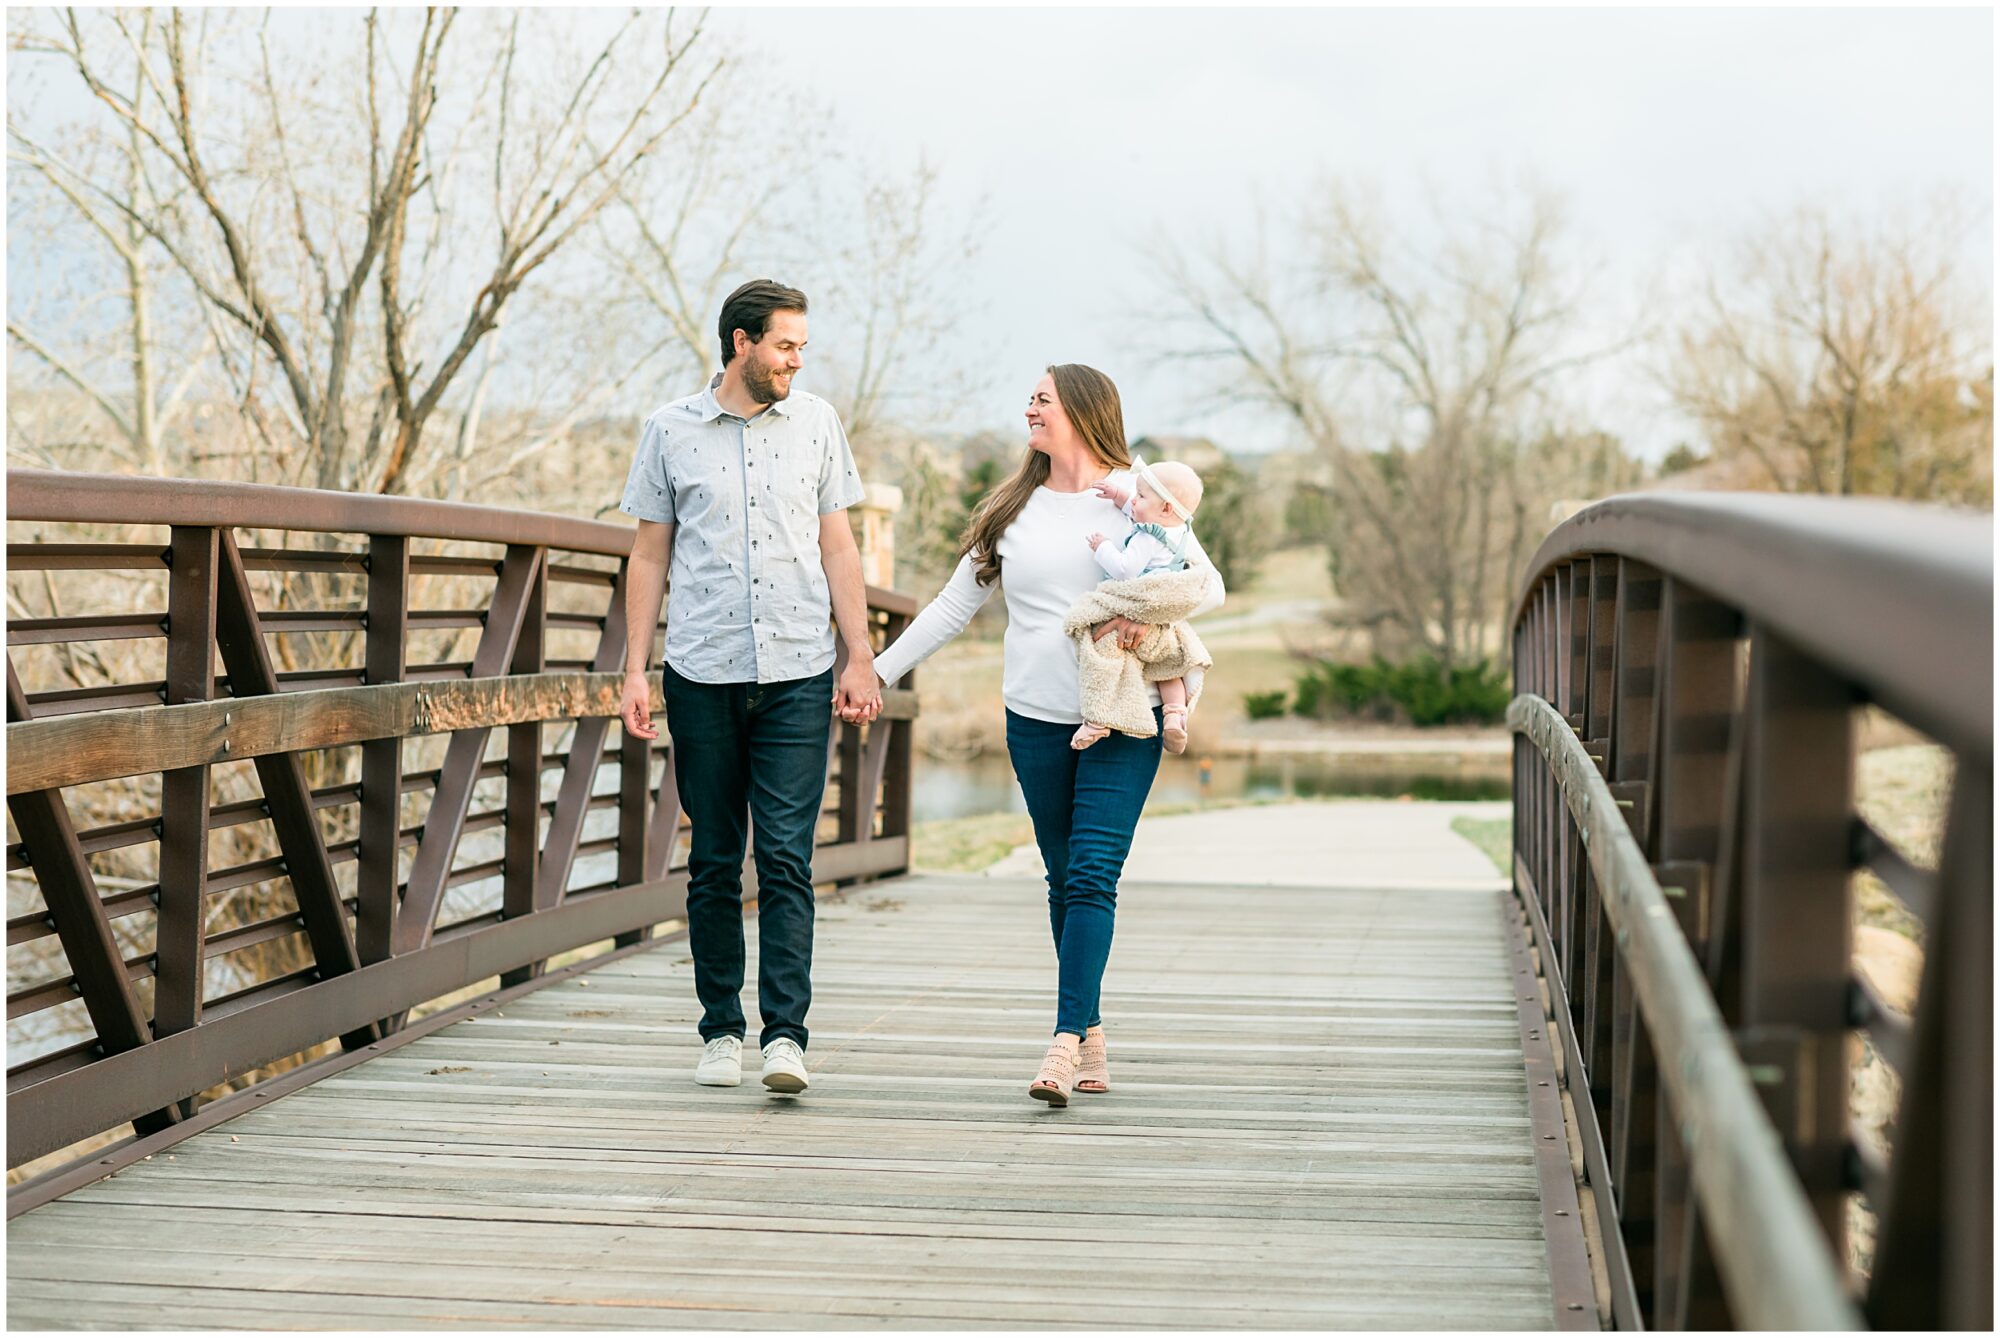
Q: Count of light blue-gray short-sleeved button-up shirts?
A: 1